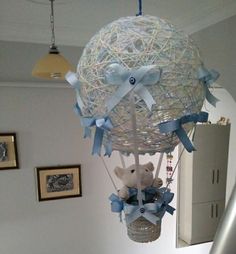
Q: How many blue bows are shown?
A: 8